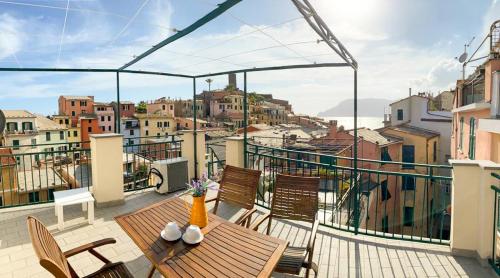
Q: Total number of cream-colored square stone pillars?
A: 4